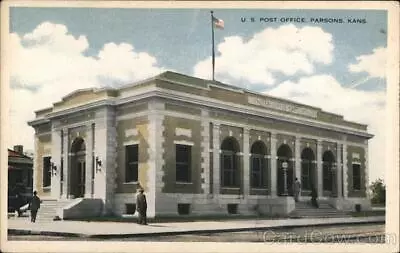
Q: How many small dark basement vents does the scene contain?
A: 4